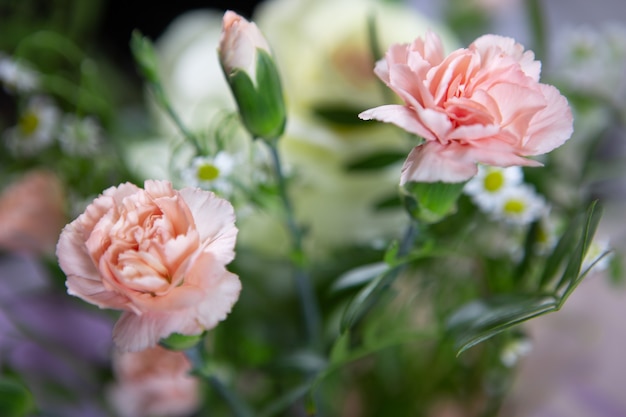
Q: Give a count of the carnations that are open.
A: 2